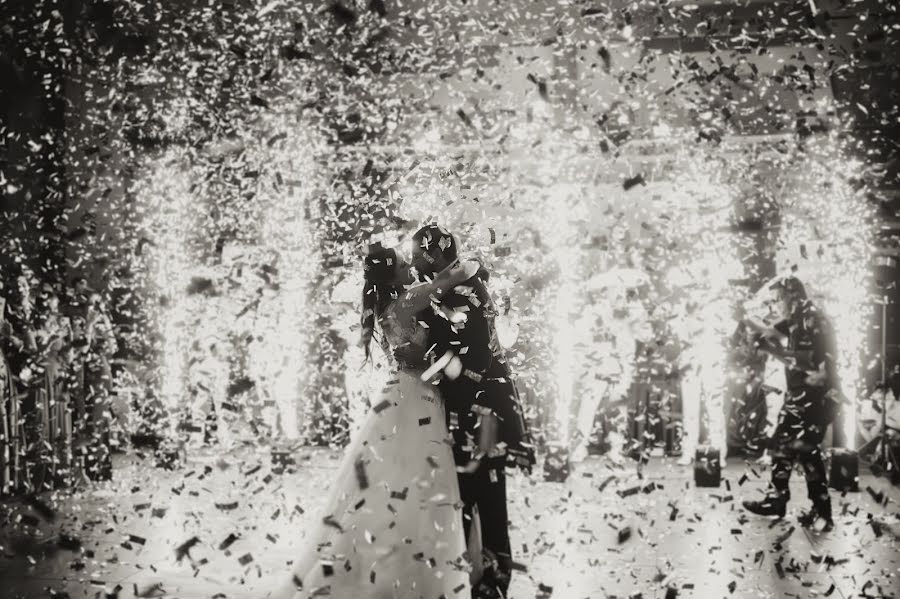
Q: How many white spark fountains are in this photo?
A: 5